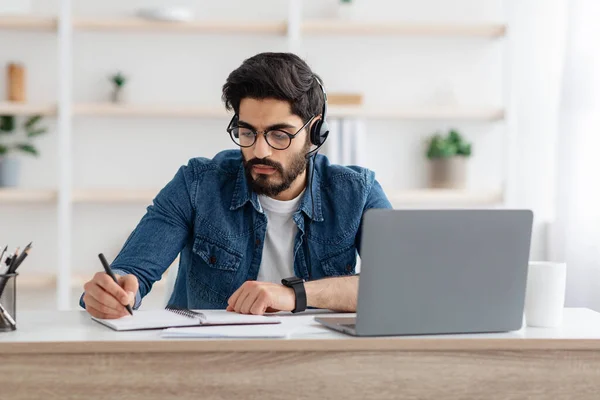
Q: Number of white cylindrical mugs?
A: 1